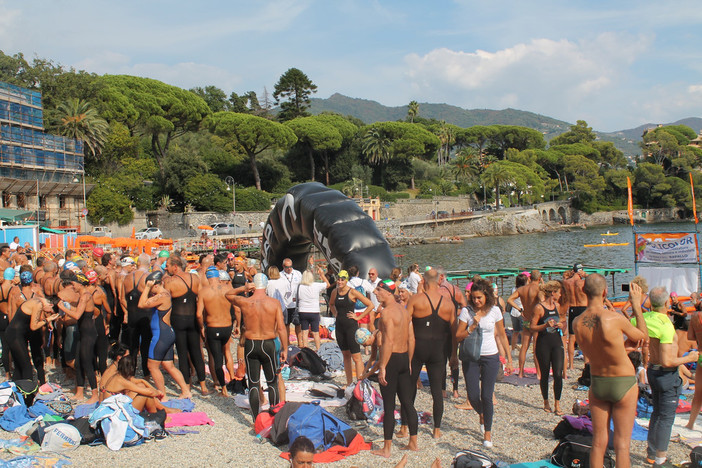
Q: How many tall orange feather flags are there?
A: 2